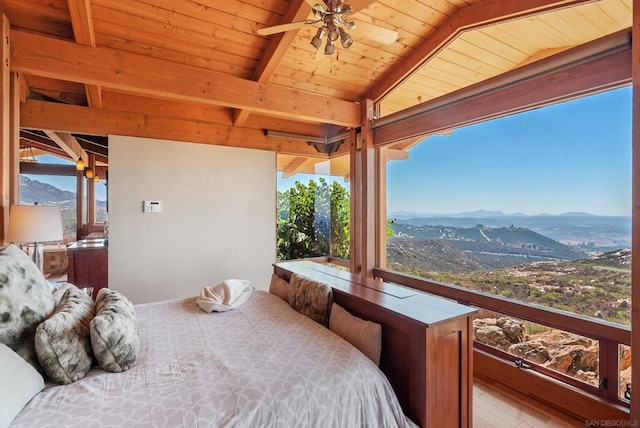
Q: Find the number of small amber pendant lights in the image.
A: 3